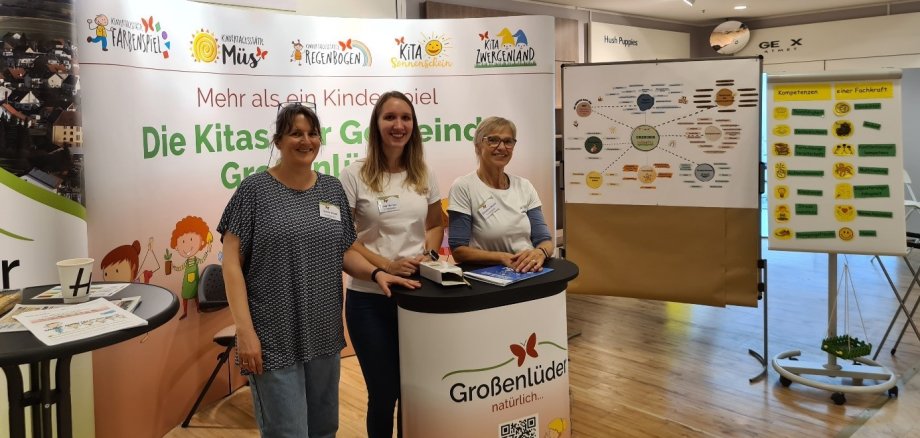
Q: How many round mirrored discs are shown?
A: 1